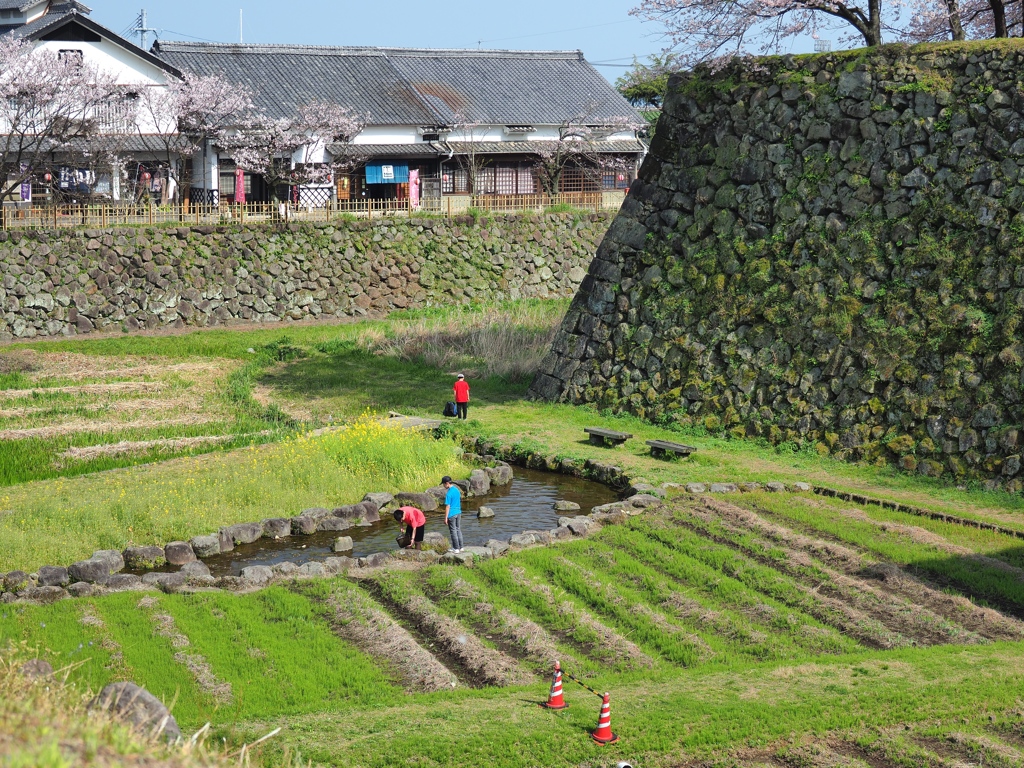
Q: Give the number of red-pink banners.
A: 2